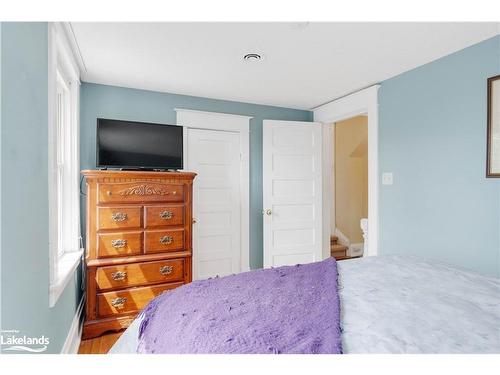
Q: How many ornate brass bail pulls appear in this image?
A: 7